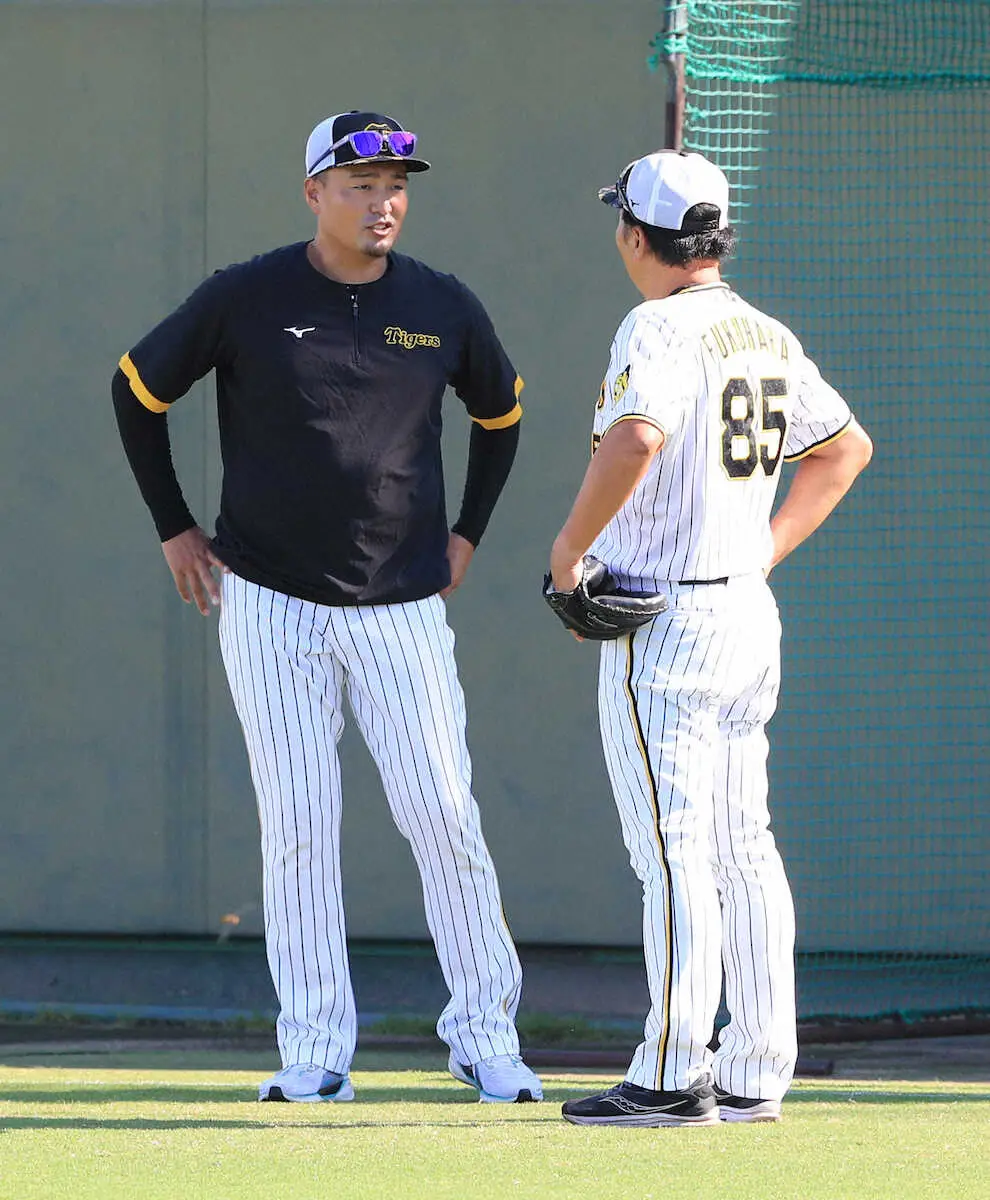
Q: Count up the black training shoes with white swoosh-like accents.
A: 2